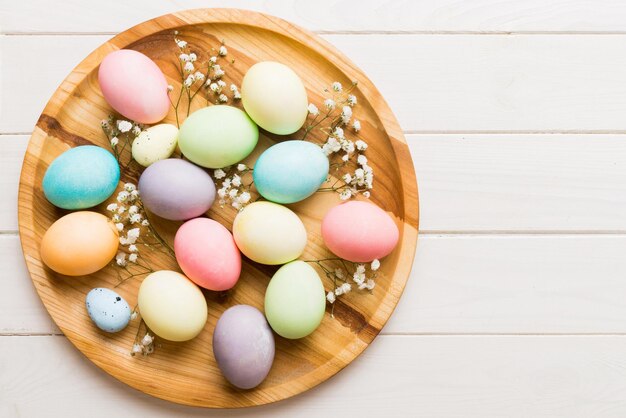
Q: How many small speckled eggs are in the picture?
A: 2